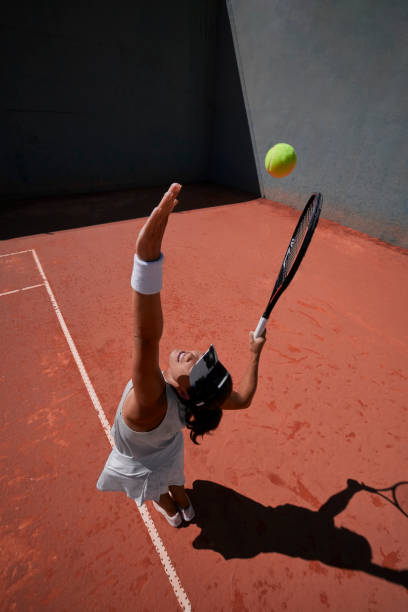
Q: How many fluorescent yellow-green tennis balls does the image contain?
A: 1